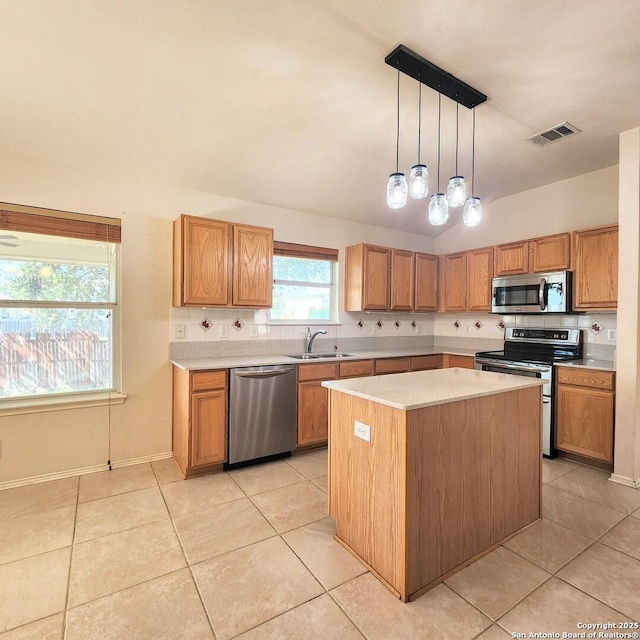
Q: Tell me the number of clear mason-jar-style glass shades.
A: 5